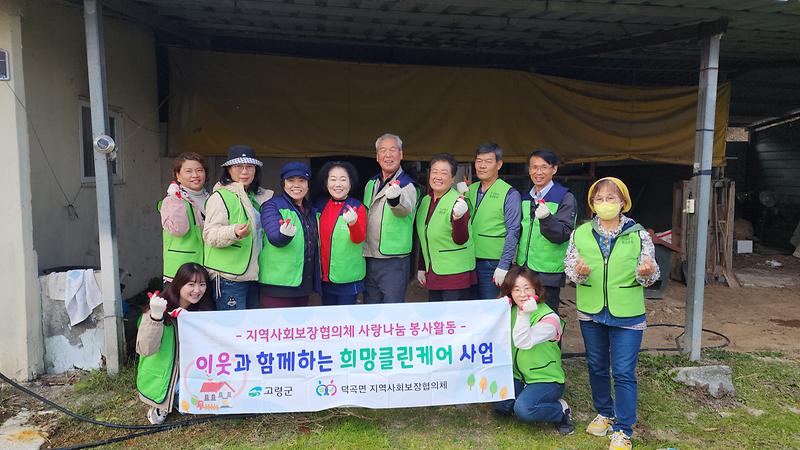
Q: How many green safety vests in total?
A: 11